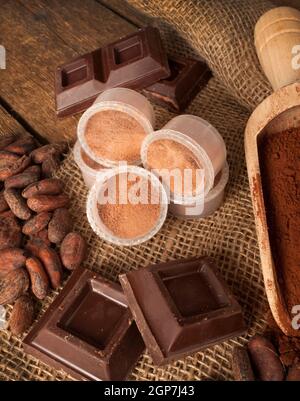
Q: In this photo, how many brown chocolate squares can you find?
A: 5